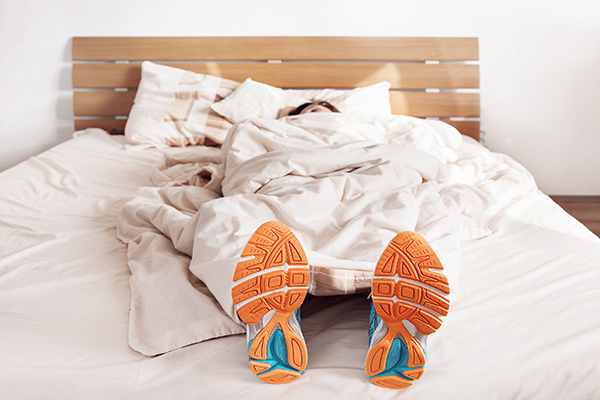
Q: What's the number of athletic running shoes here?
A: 2